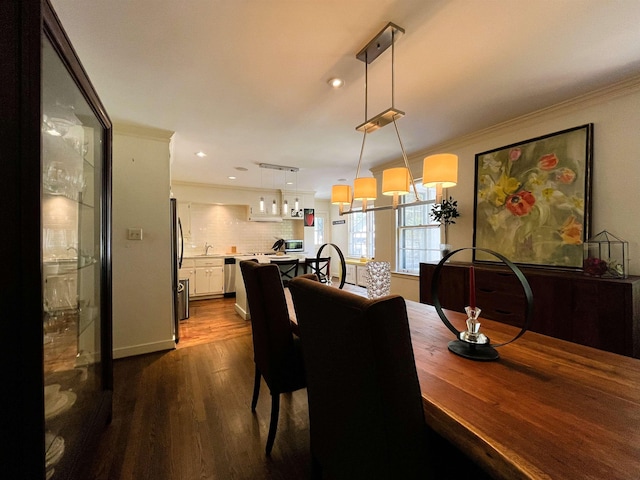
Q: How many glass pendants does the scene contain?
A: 4